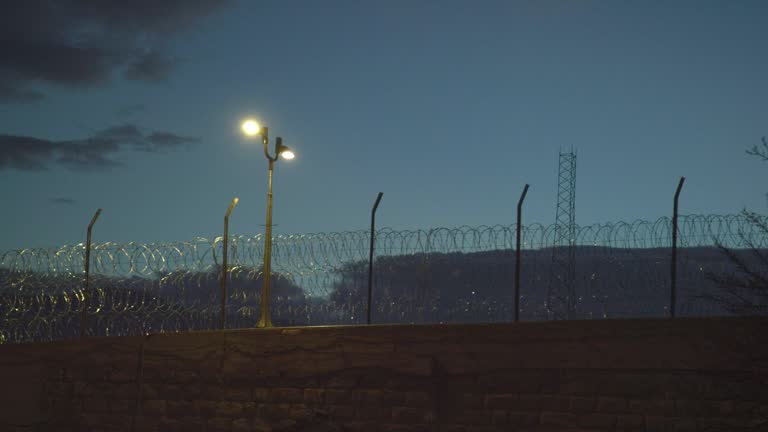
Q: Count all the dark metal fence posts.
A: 5